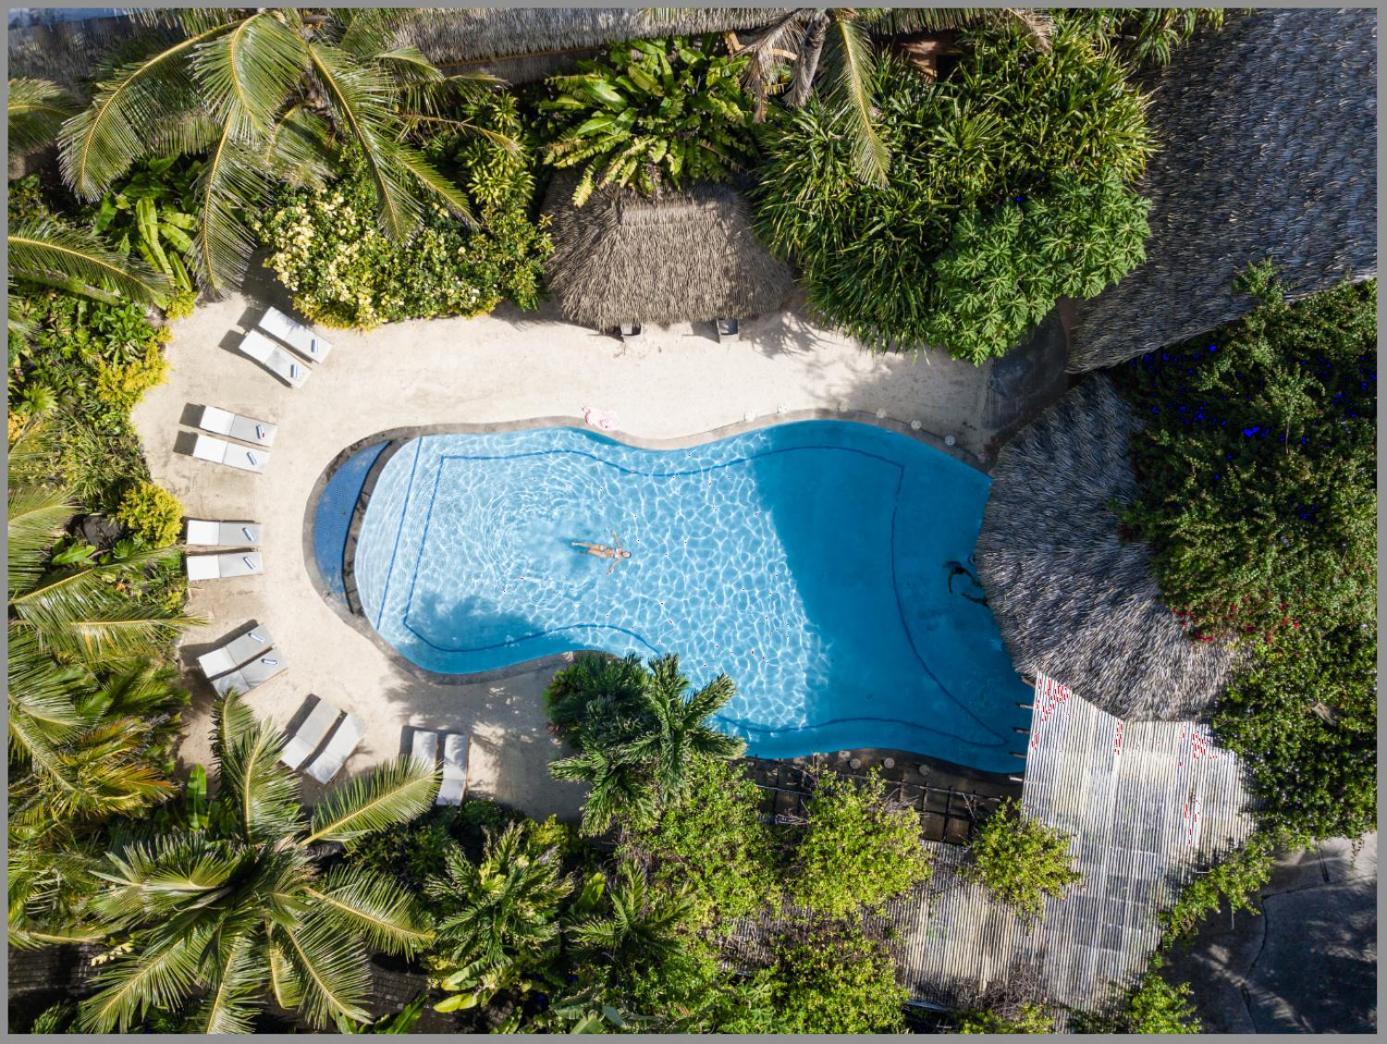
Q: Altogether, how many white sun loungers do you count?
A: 12